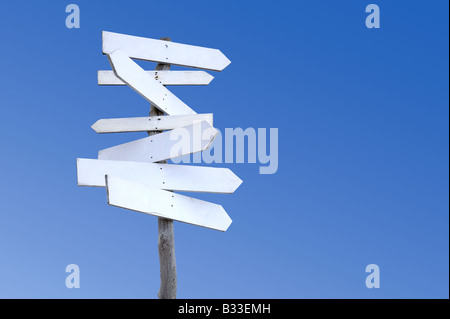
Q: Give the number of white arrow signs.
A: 7